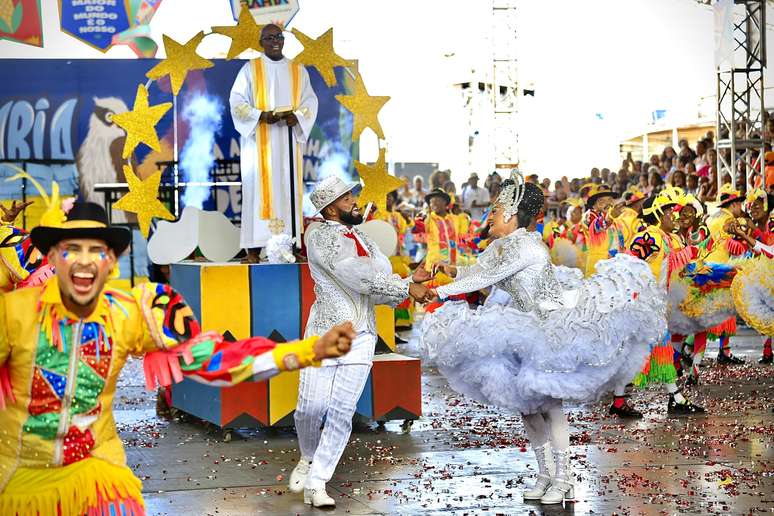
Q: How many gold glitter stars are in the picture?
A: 7